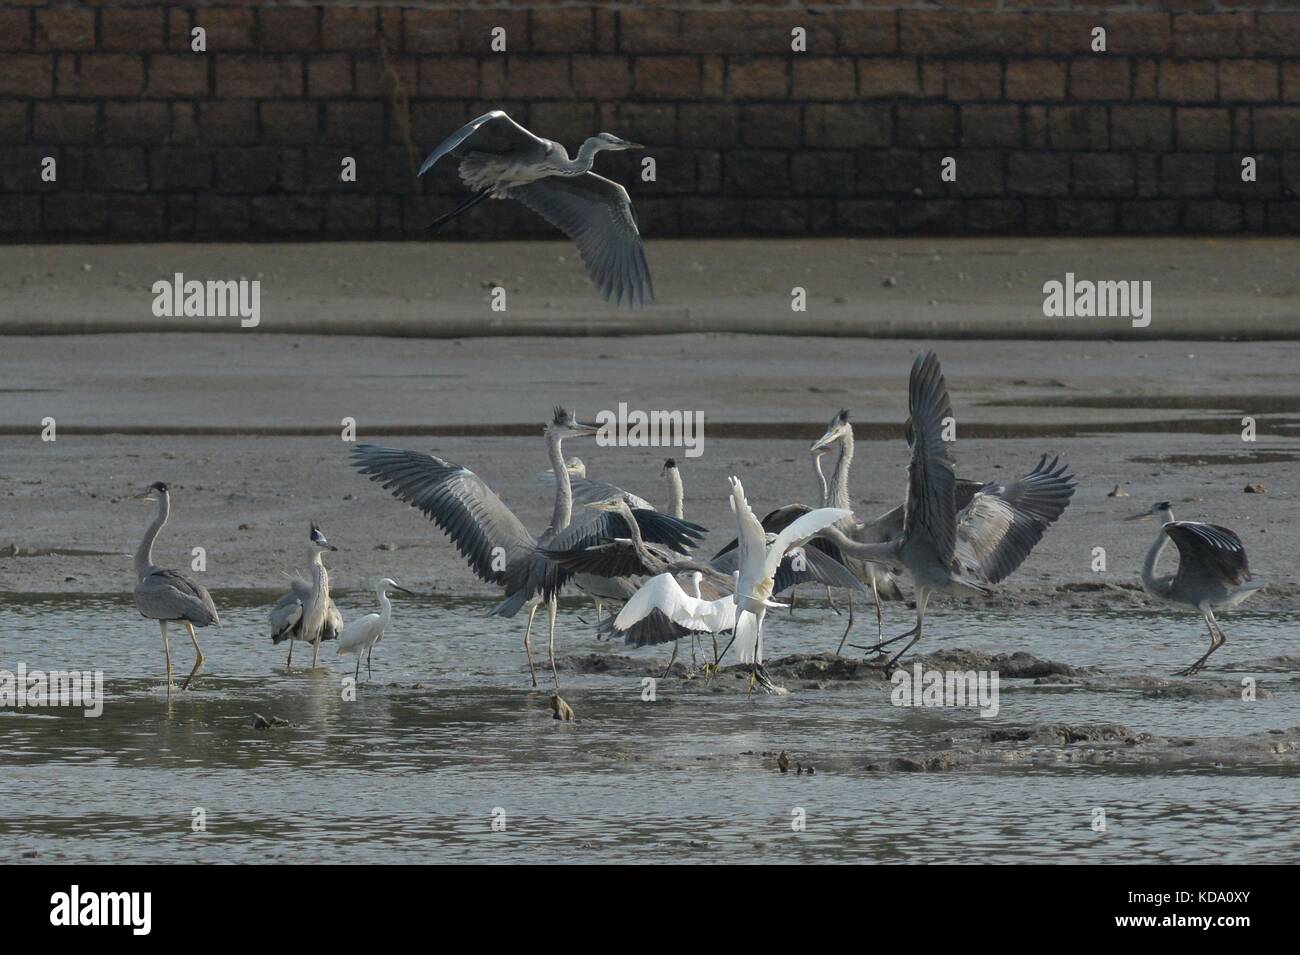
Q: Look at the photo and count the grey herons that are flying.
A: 1